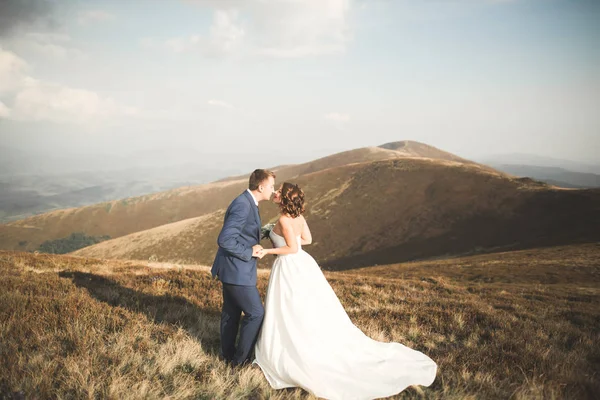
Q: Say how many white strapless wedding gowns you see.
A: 1